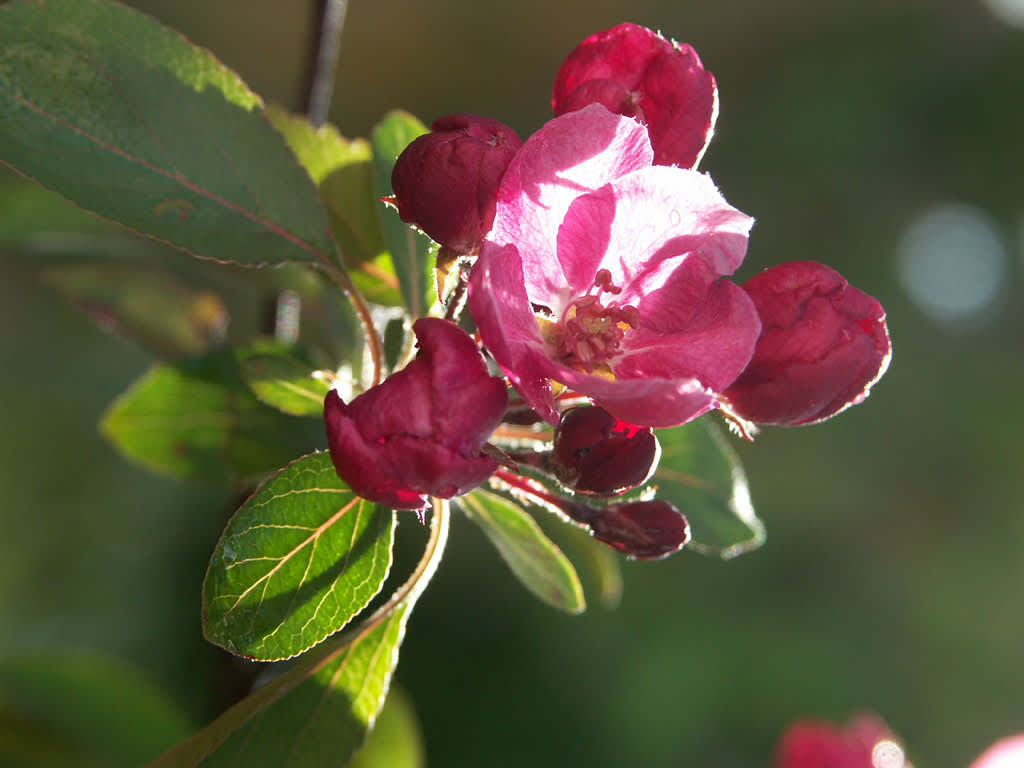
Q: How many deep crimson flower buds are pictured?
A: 6